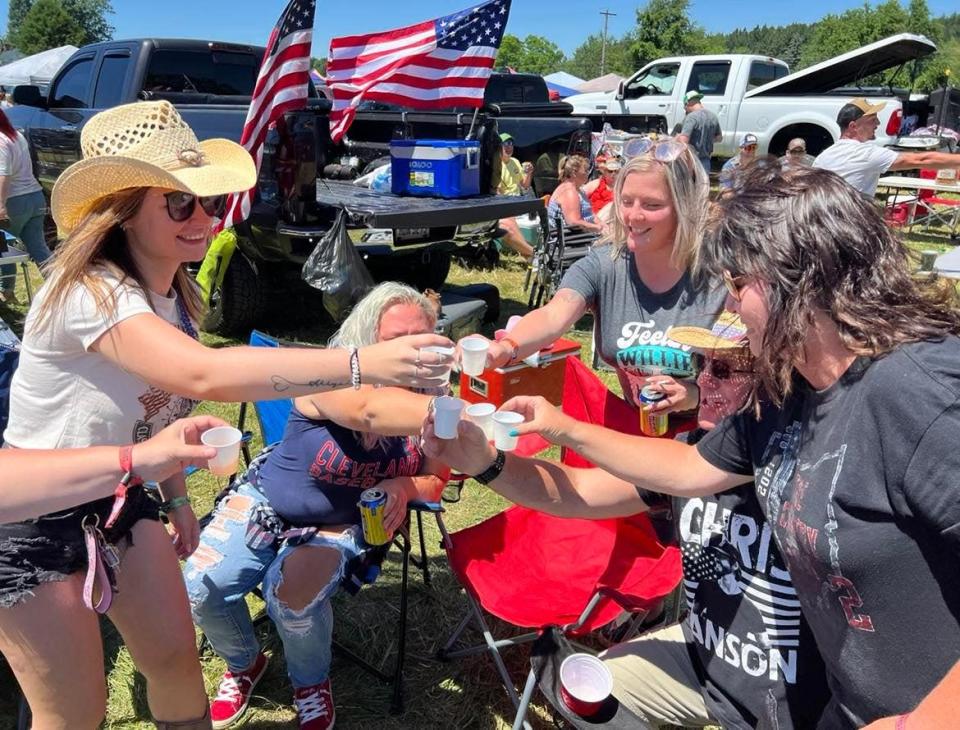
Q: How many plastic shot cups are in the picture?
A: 6